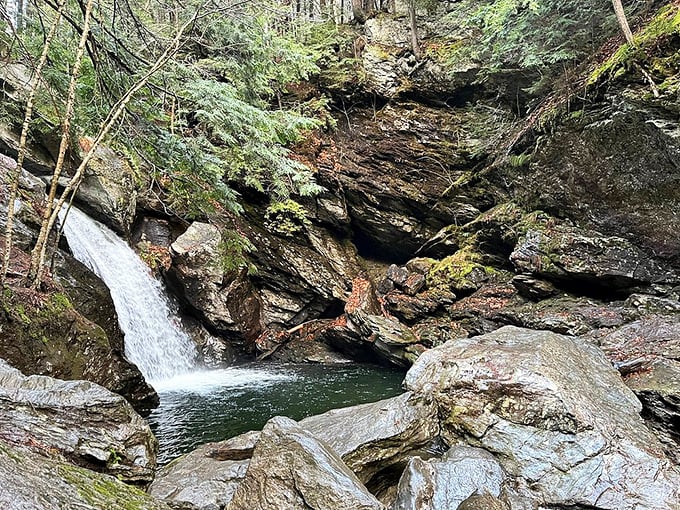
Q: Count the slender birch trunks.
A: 3